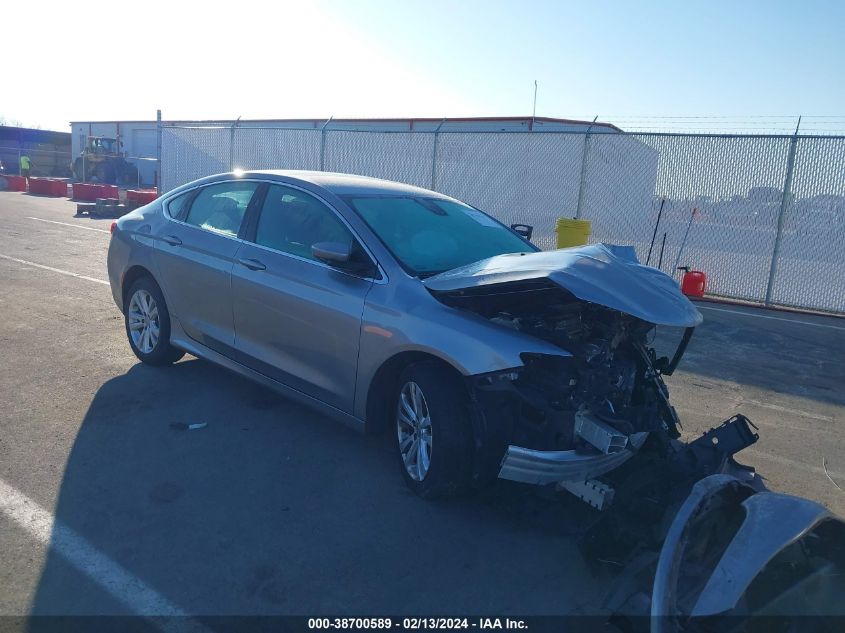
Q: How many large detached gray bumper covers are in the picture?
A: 1